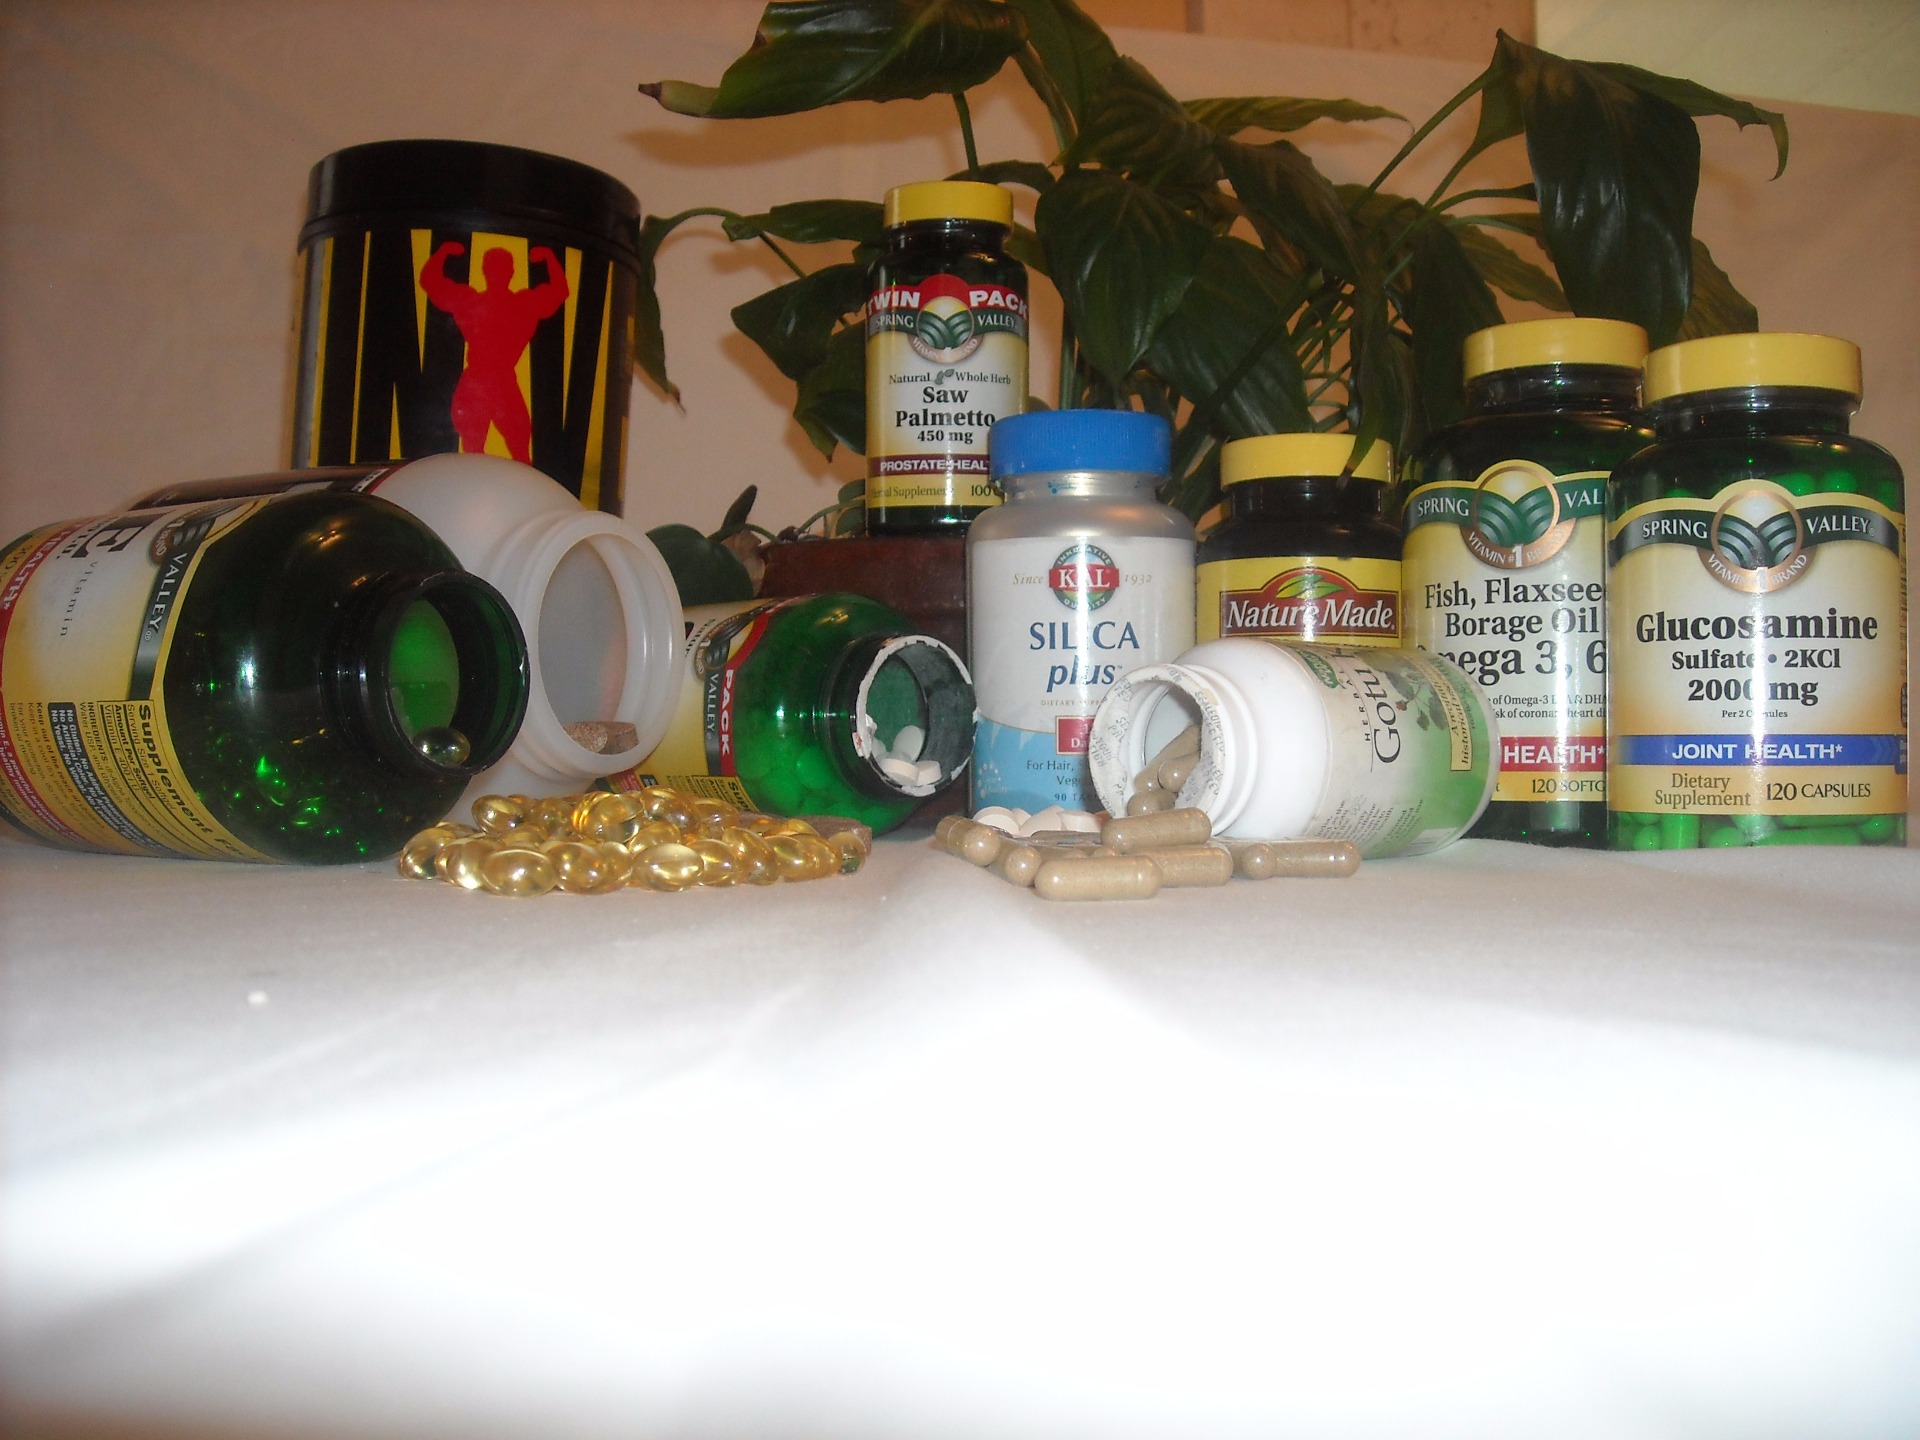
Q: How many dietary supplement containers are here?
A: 10